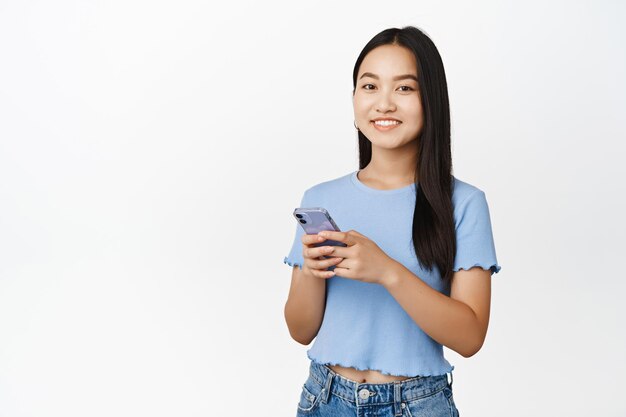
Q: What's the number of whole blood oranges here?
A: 0